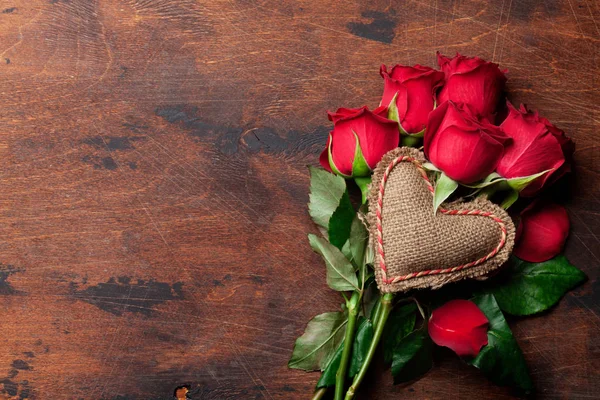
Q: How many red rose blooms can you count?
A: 5